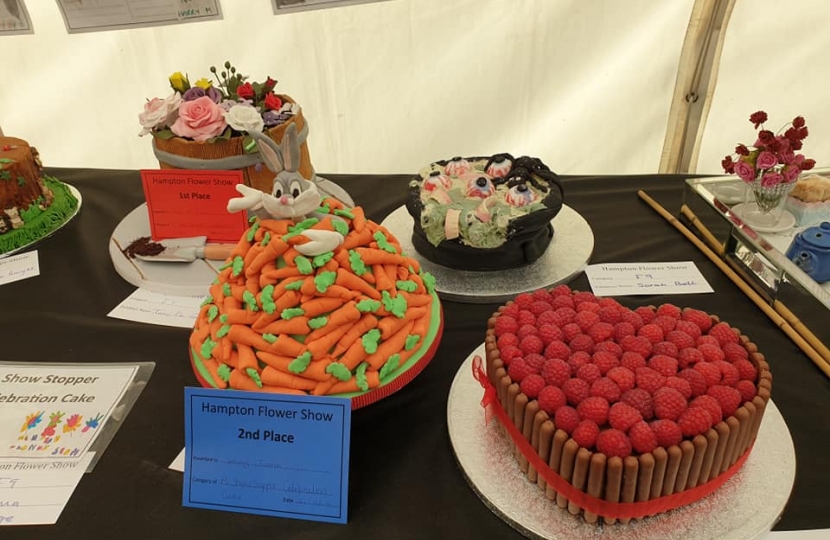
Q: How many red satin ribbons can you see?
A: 1